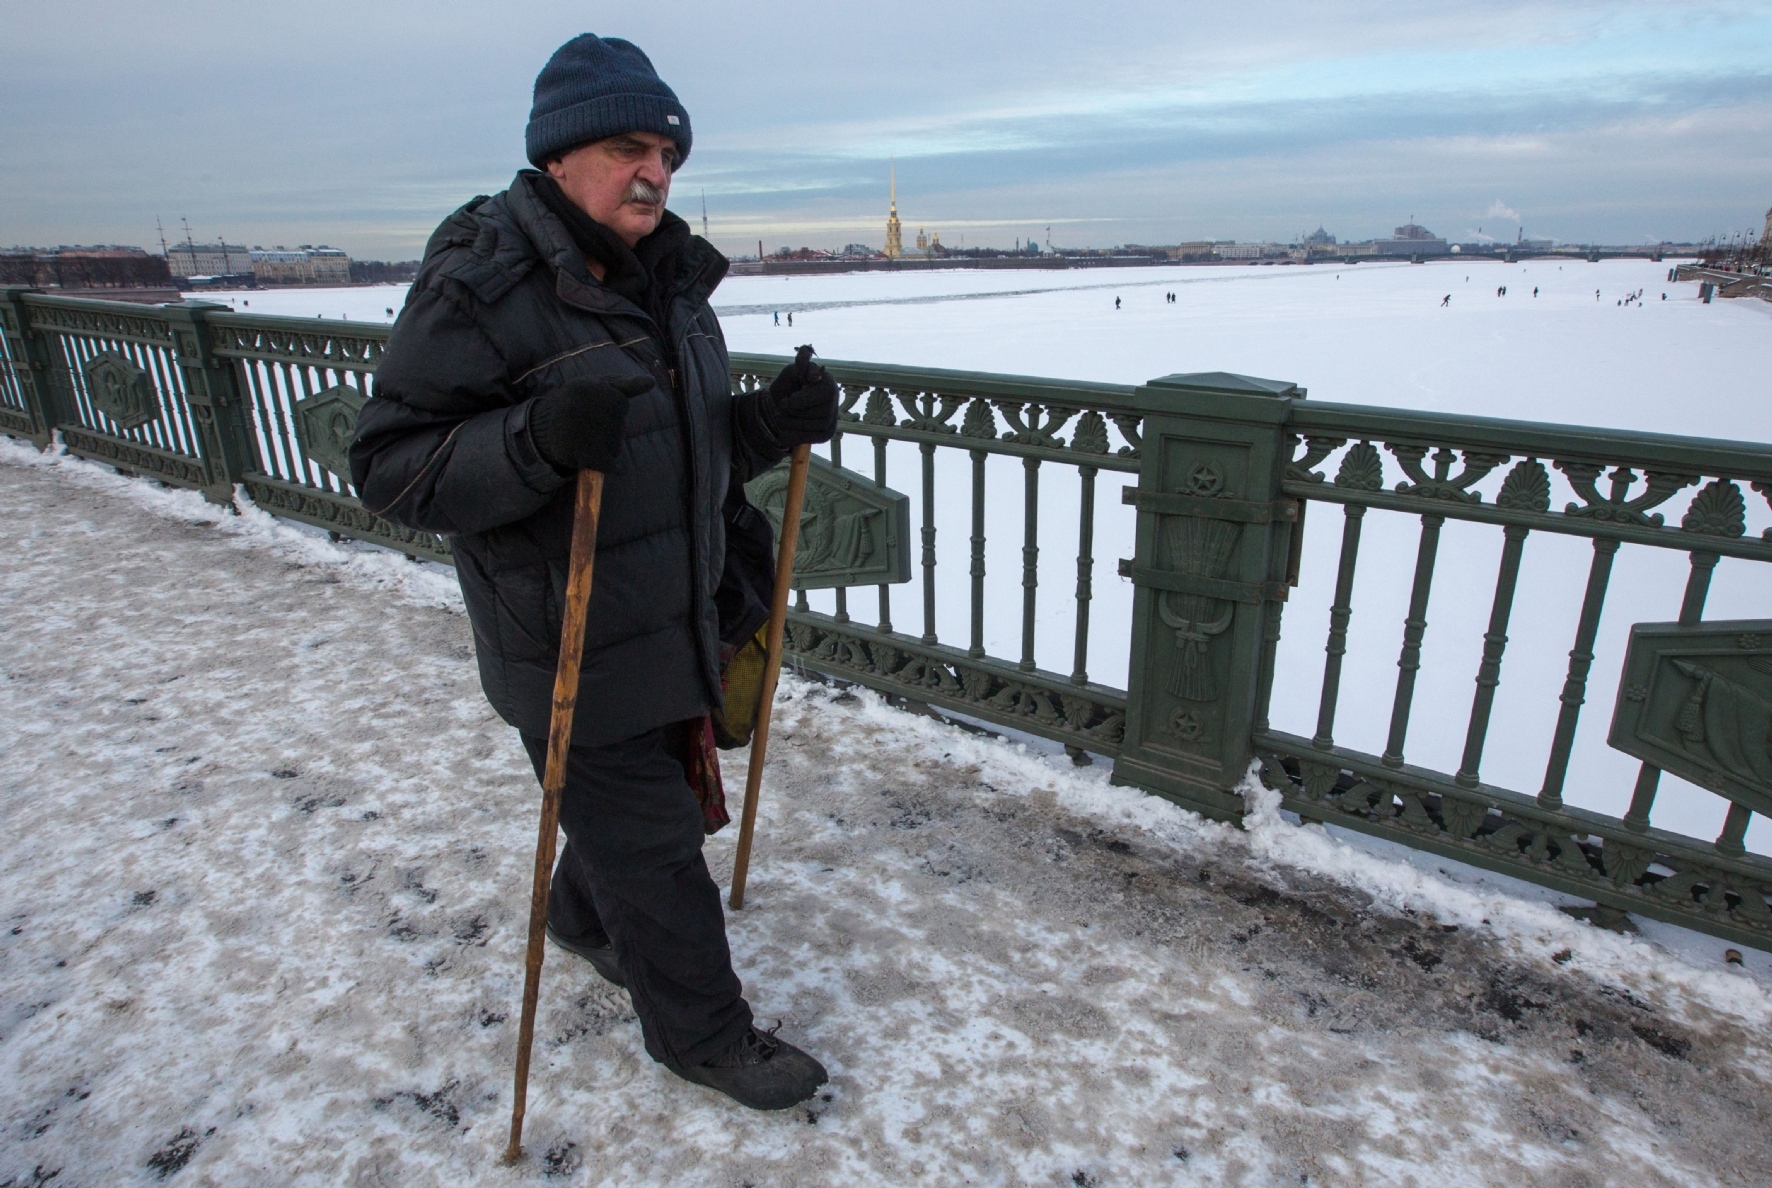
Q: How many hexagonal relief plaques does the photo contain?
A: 4